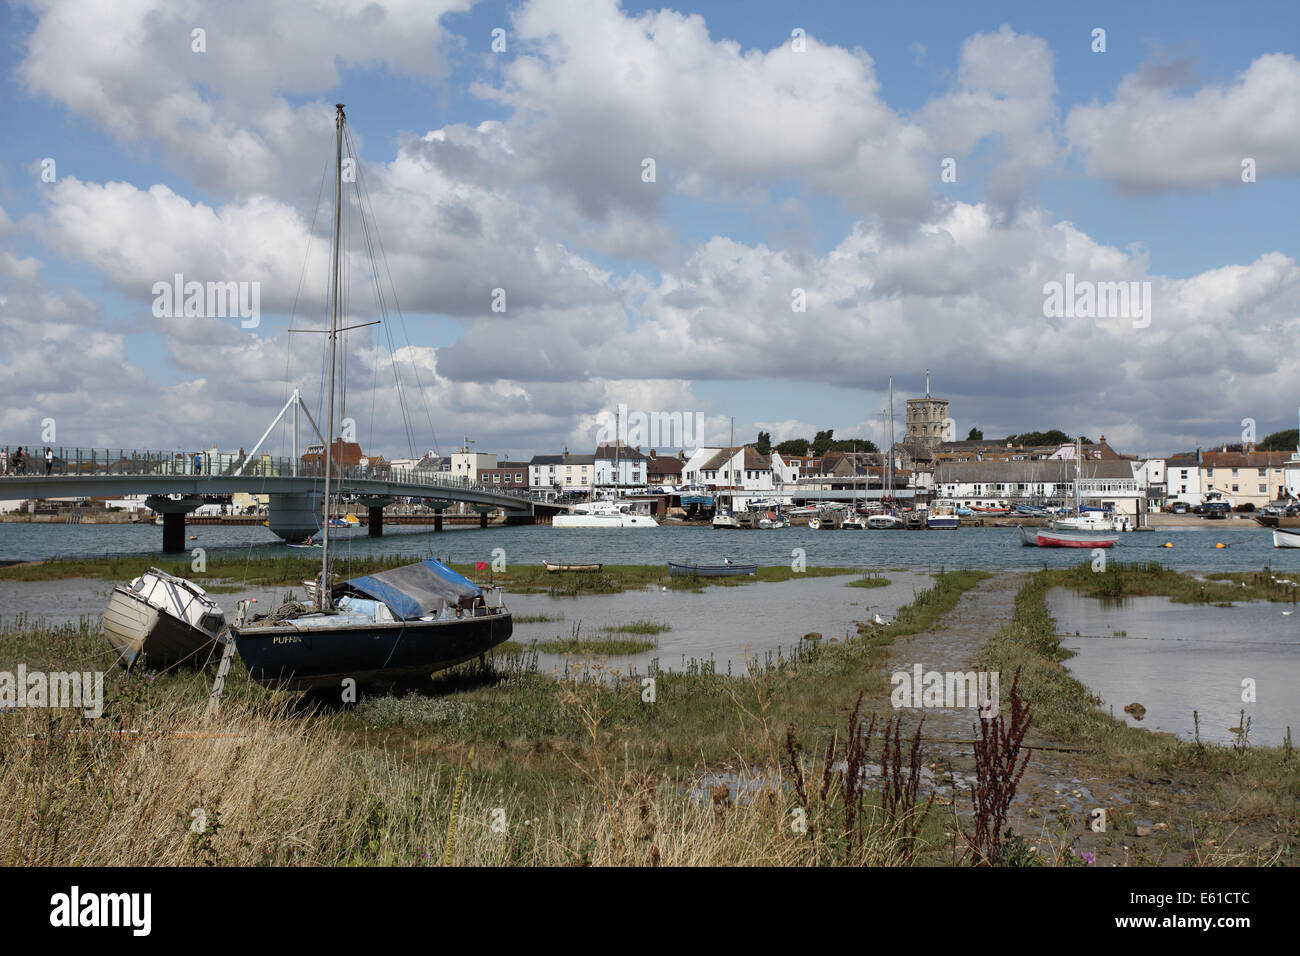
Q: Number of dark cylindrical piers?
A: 4